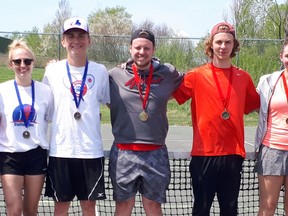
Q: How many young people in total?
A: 5